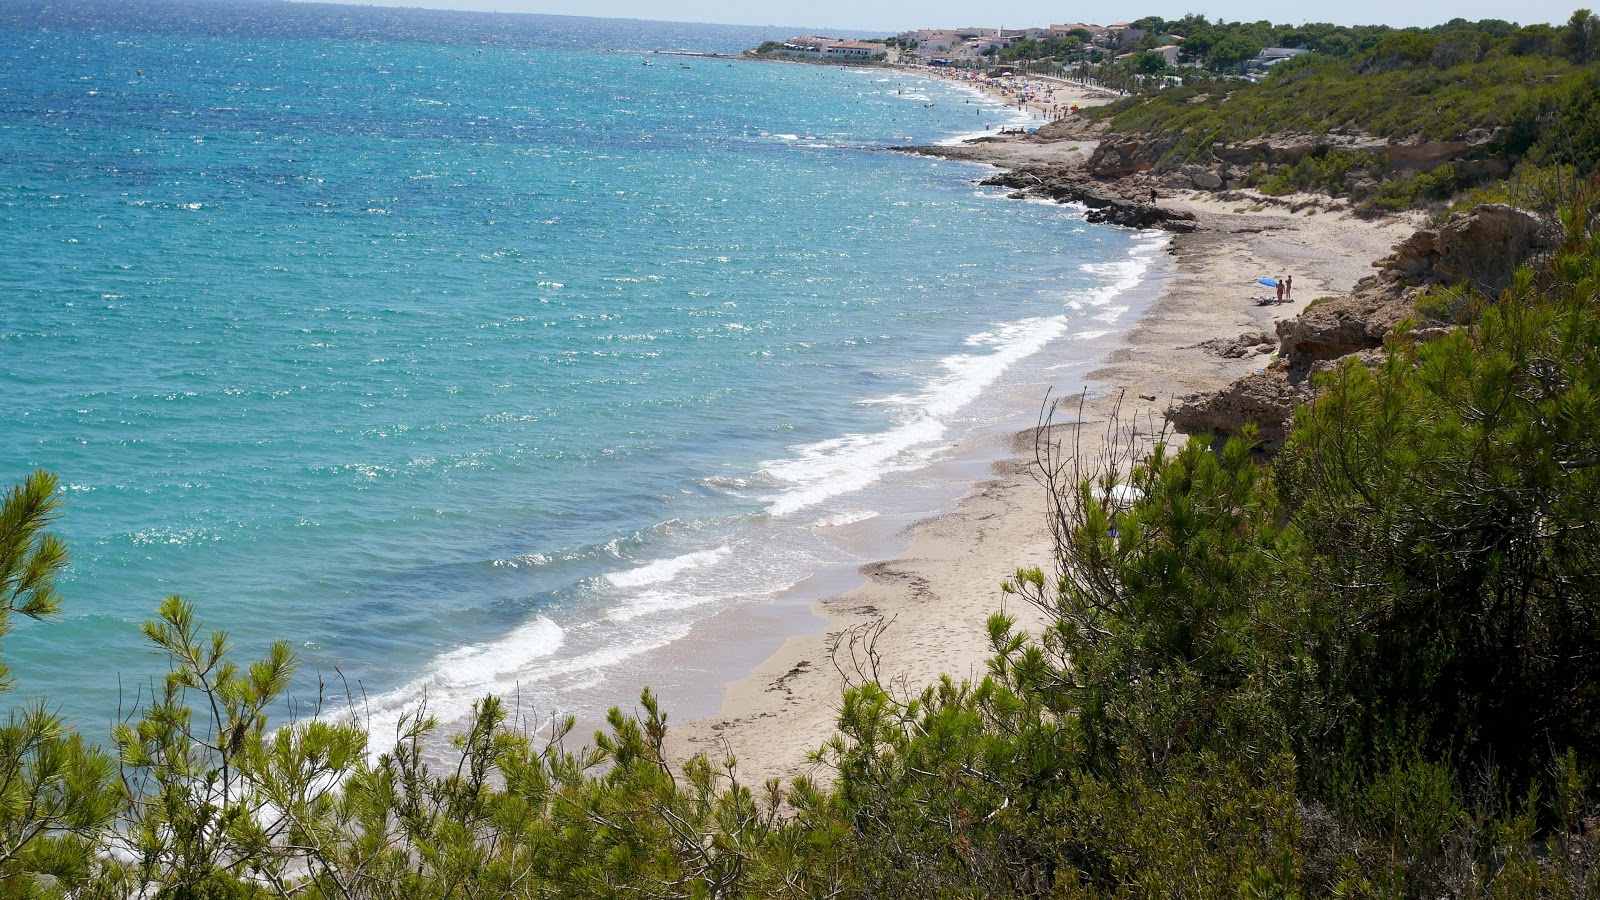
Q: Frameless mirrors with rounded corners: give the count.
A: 0